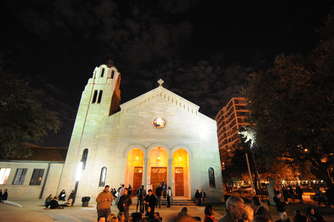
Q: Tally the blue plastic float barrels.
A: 0